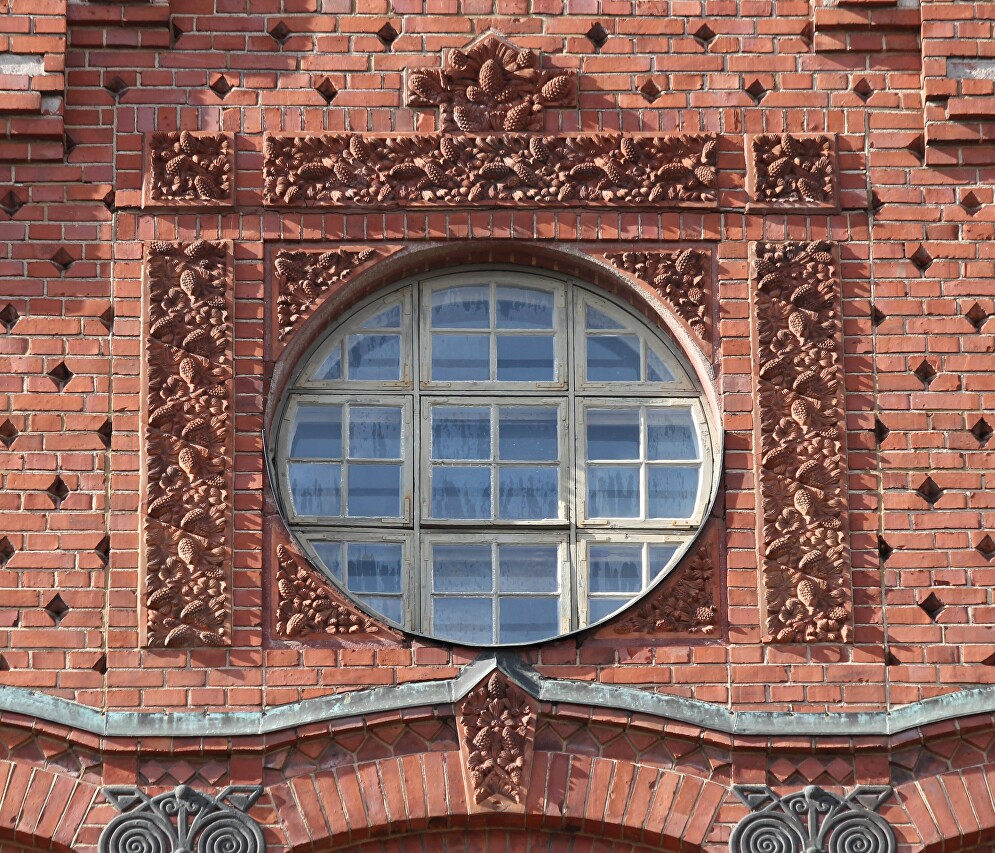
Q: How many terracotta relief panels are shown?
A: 11